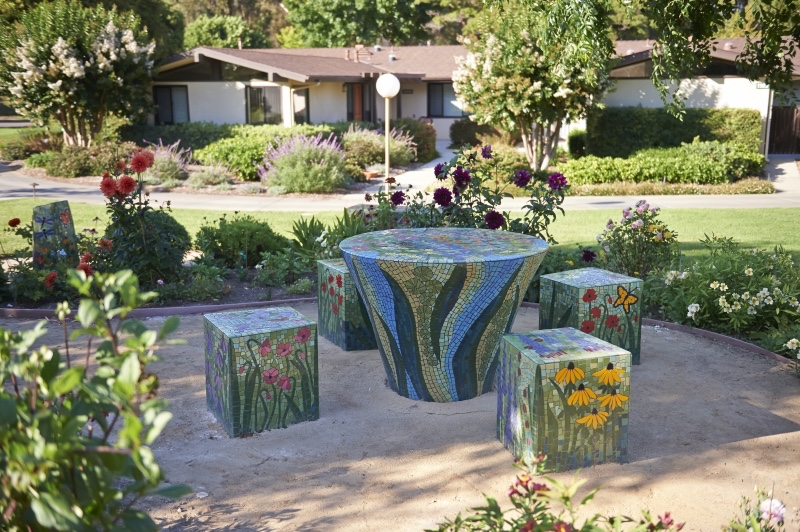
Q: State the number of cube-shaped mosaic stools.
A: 4